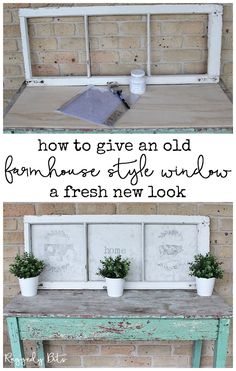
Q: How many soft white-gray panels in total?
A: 3